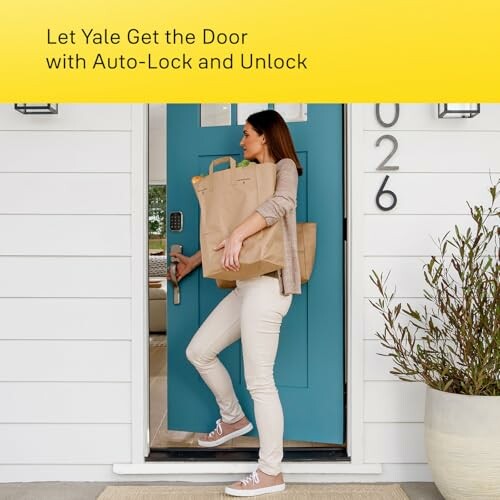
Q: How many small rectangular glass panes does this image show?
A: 3